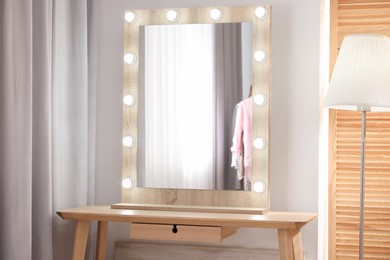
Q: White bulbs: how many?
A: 12